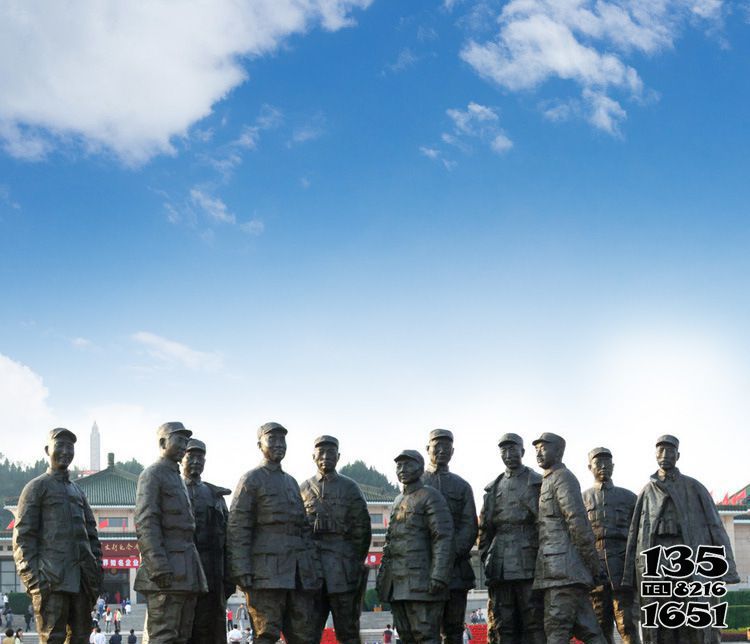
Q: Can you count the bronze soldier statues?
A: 11